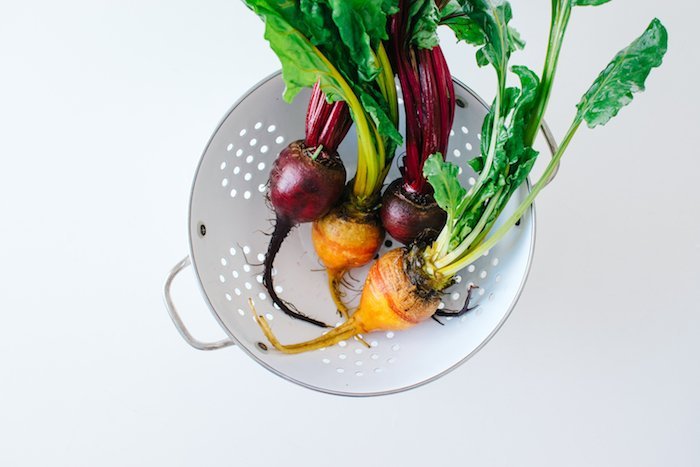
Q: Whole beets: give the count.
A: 4